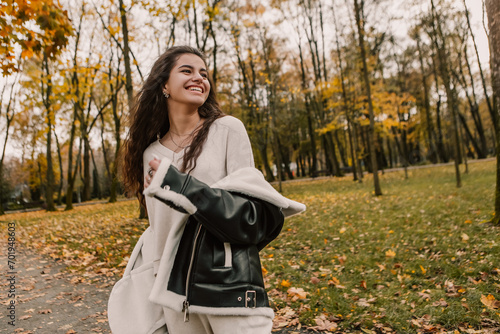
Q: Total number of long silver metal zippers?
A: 1